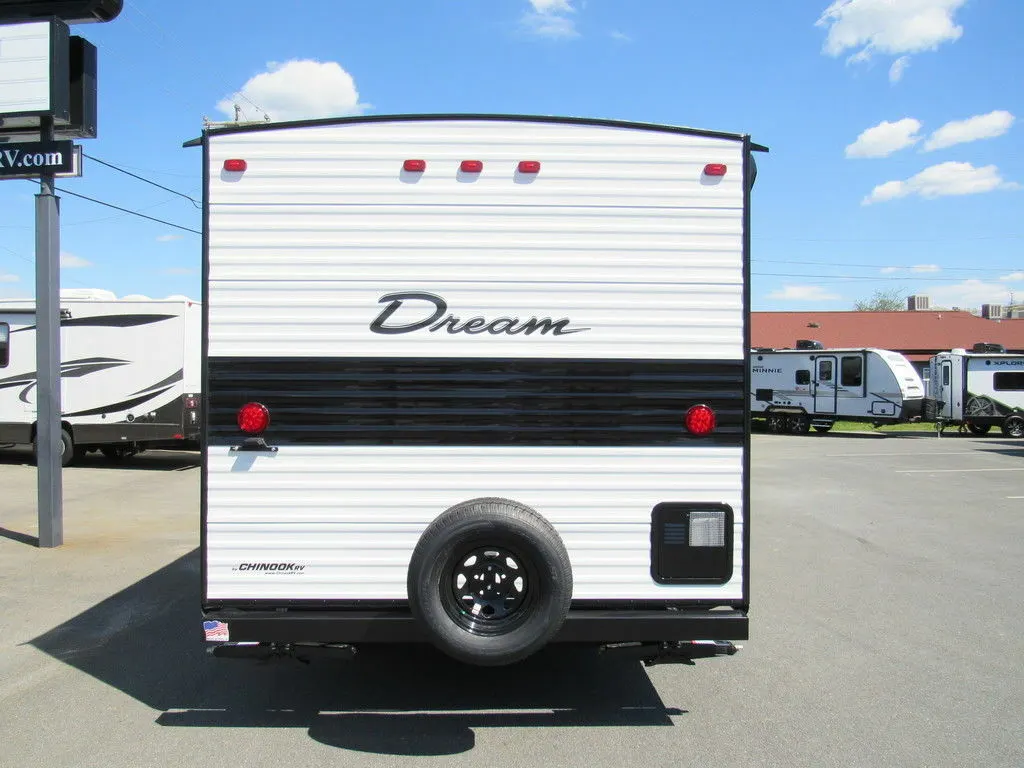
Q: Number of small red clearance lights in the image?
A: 5